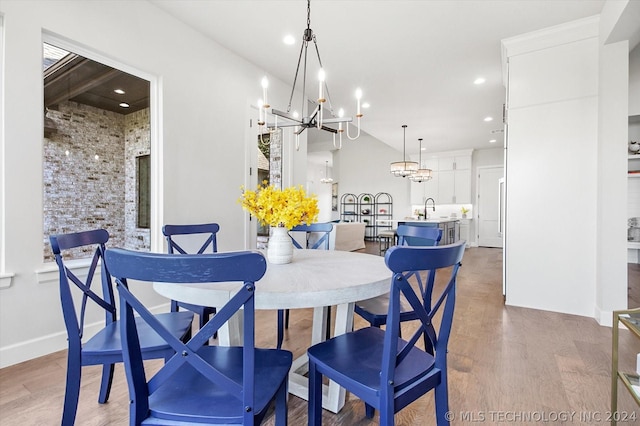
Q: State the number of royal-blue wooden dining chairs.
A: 6